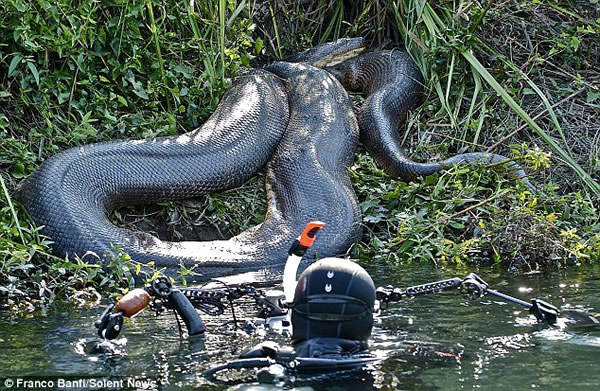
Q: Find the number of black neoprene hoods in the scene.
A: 1